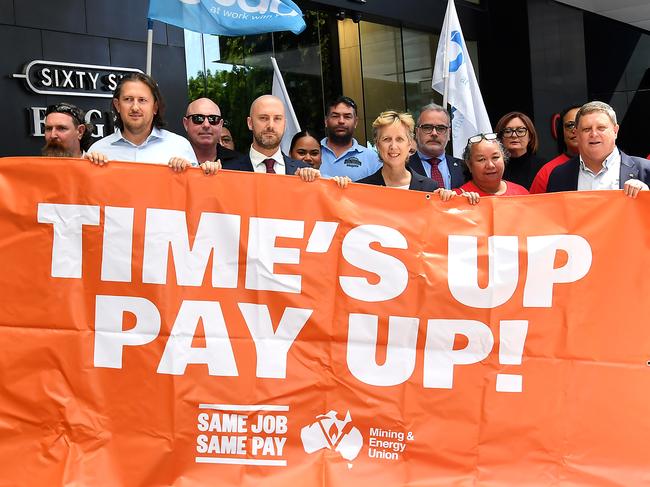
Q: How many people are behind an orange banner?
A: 13